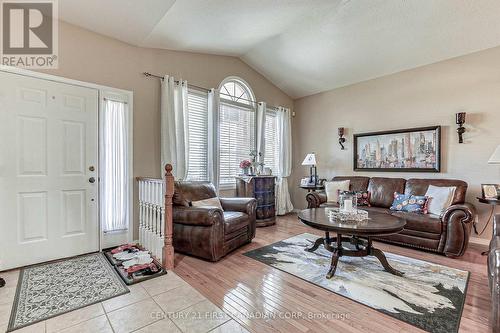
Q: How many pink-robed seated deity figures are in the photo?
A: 0